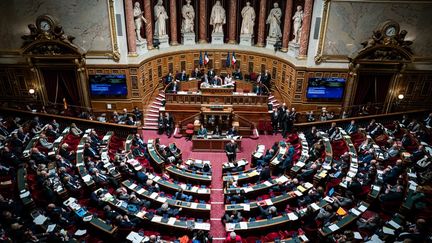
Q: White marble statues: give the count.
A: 7